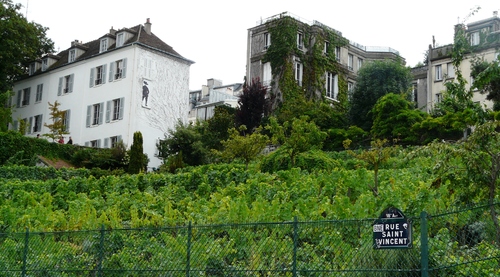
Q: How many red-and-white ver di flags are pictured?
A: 0